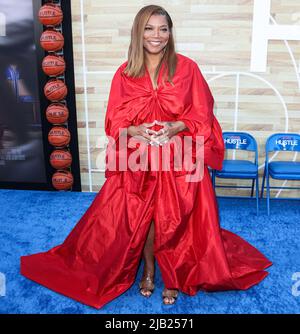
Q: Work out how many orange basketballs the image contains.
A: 8